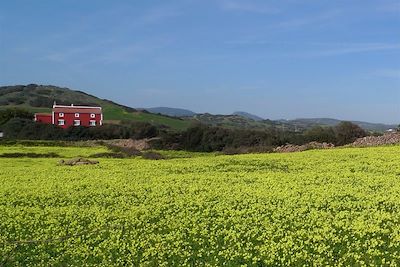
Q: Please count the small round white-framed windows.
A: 3